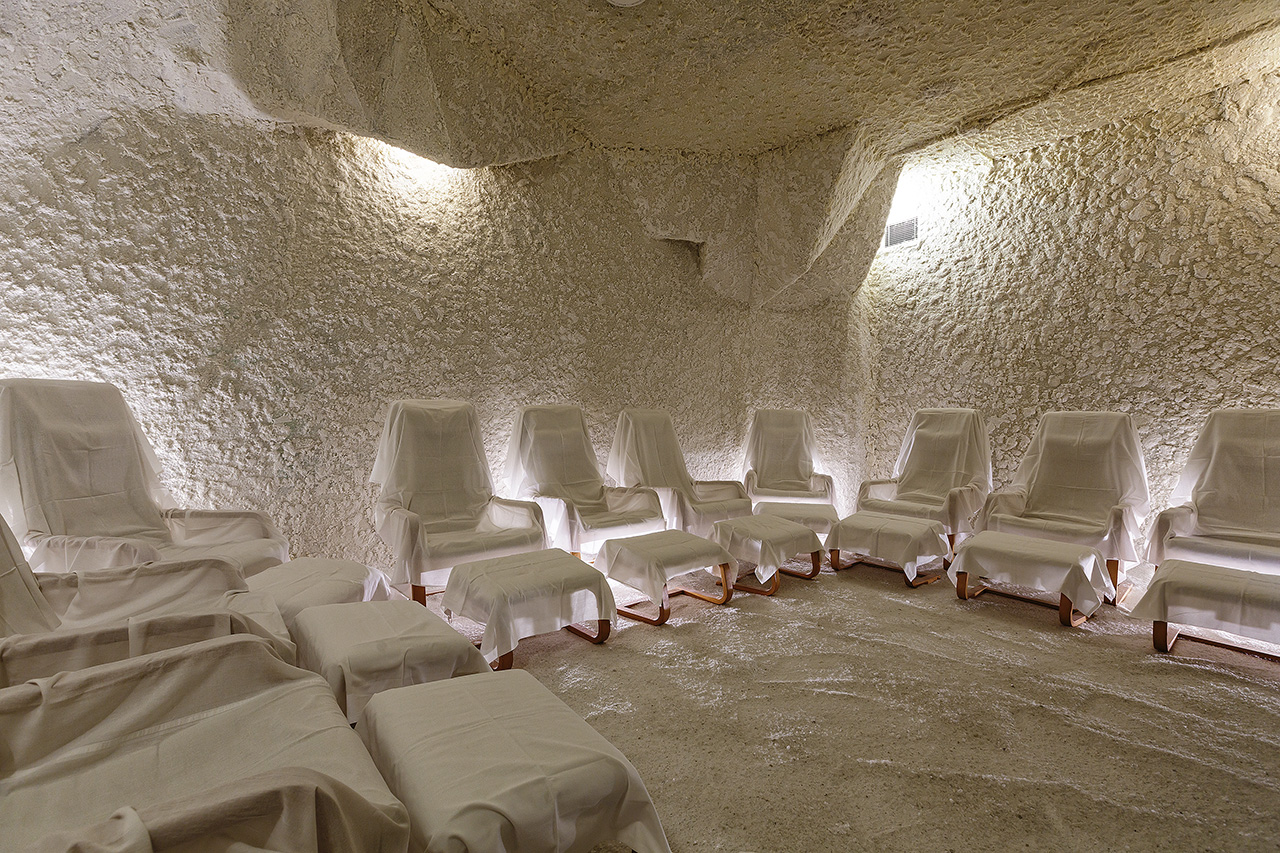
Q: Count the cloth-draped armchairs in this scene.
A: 10